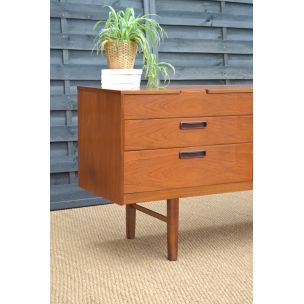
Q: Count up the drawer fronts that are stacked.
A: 3